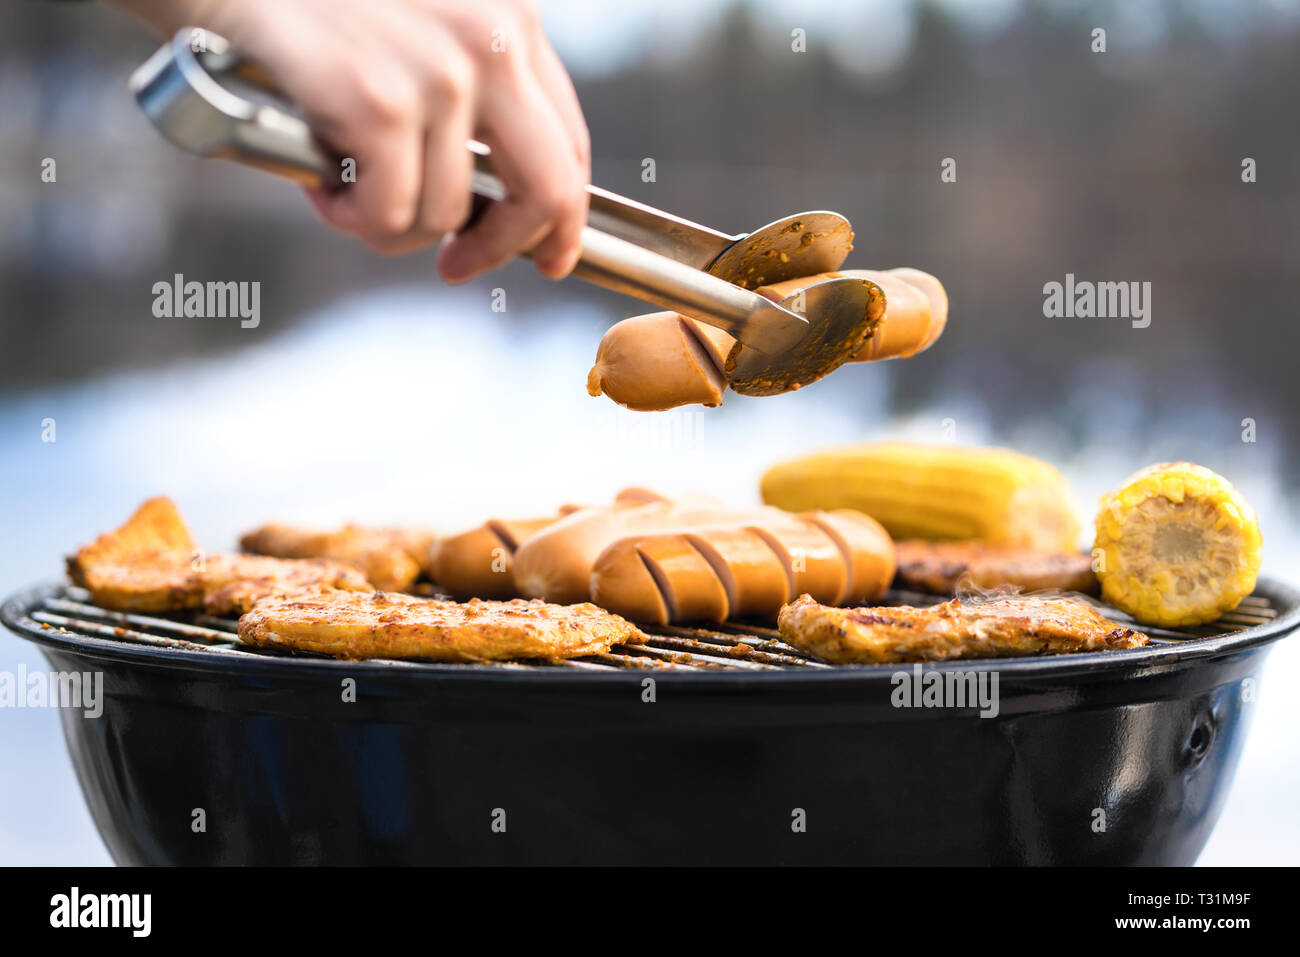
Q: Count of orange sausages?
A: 4